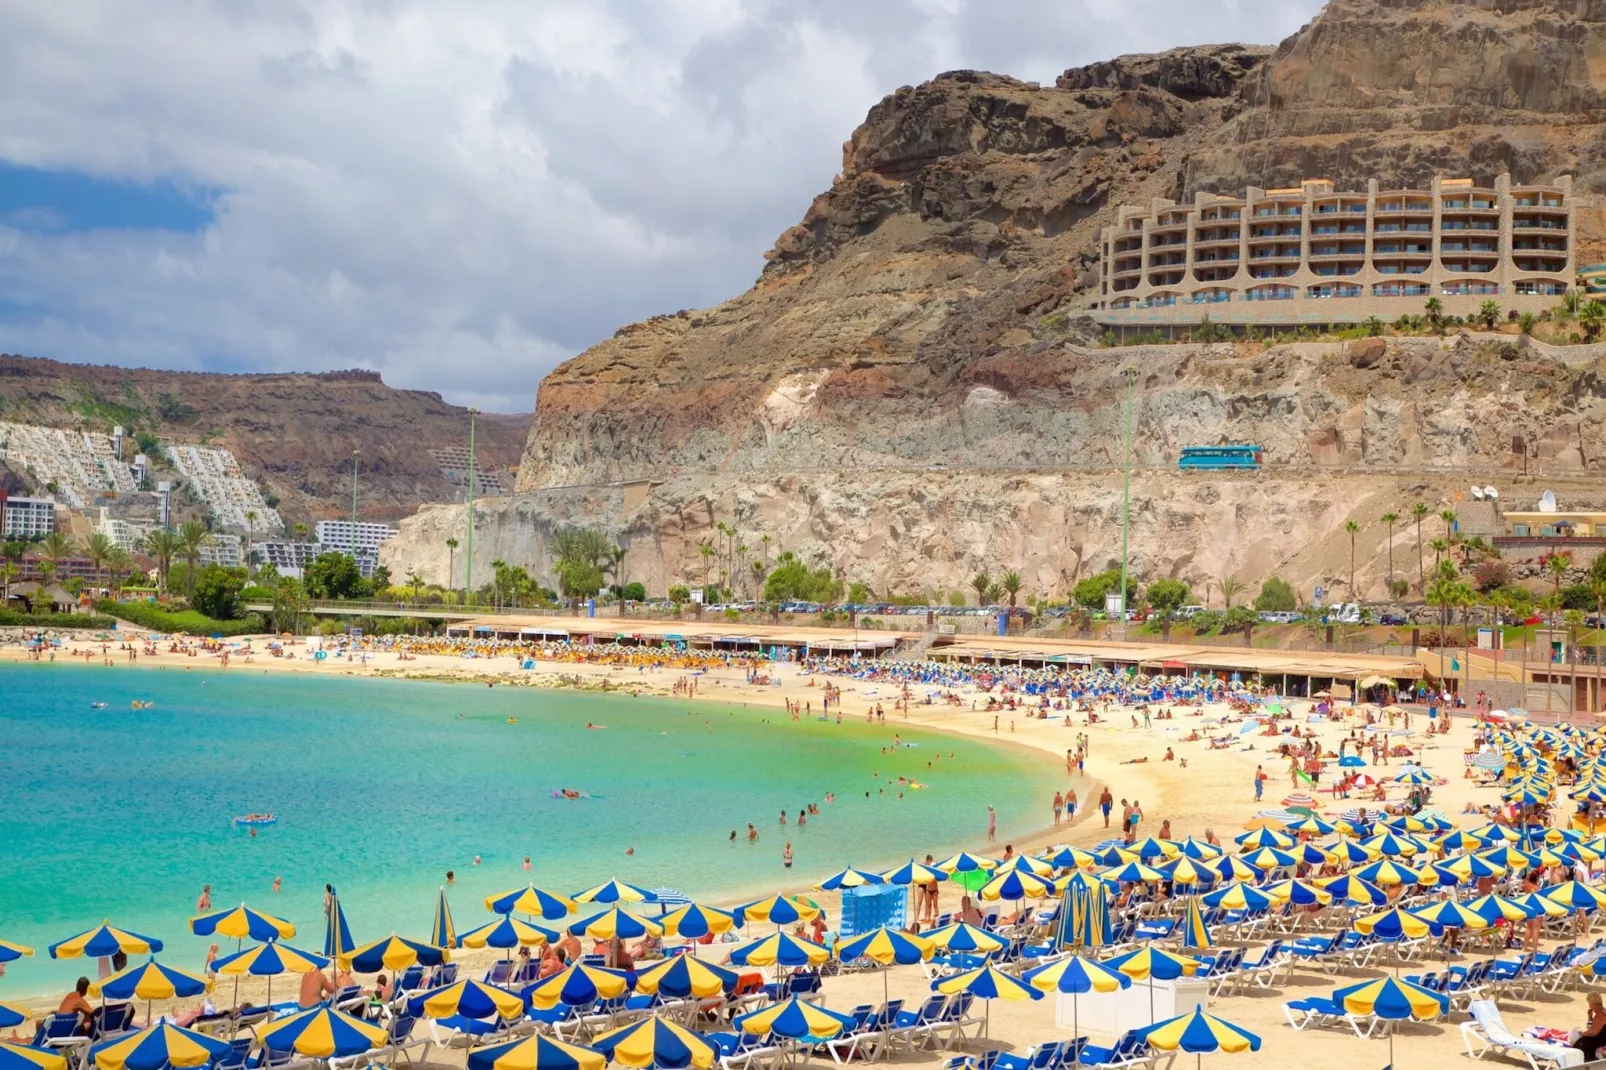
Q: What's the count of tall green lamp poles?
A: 3